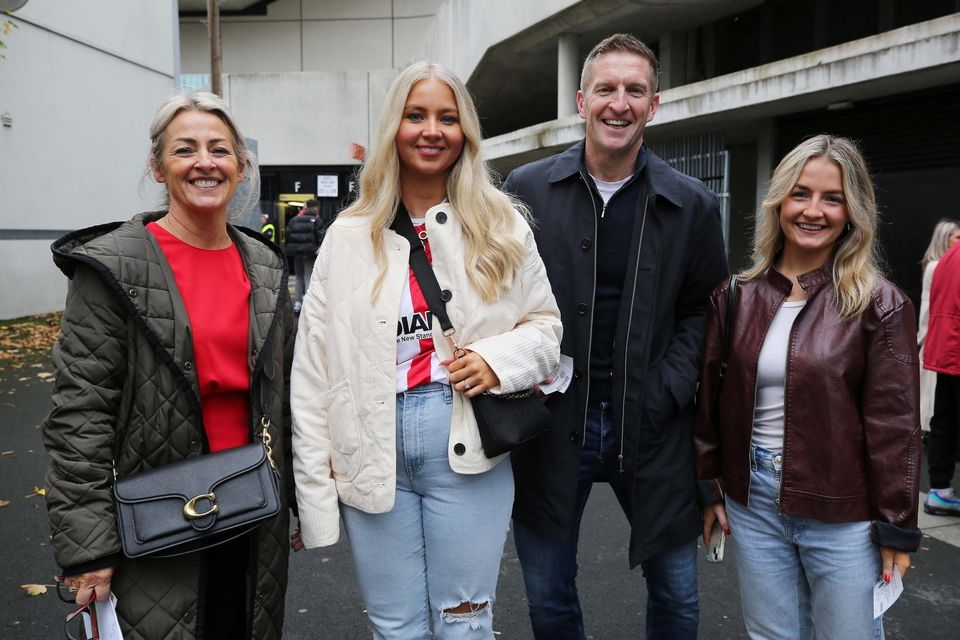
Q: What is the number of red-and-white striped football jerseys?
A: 1